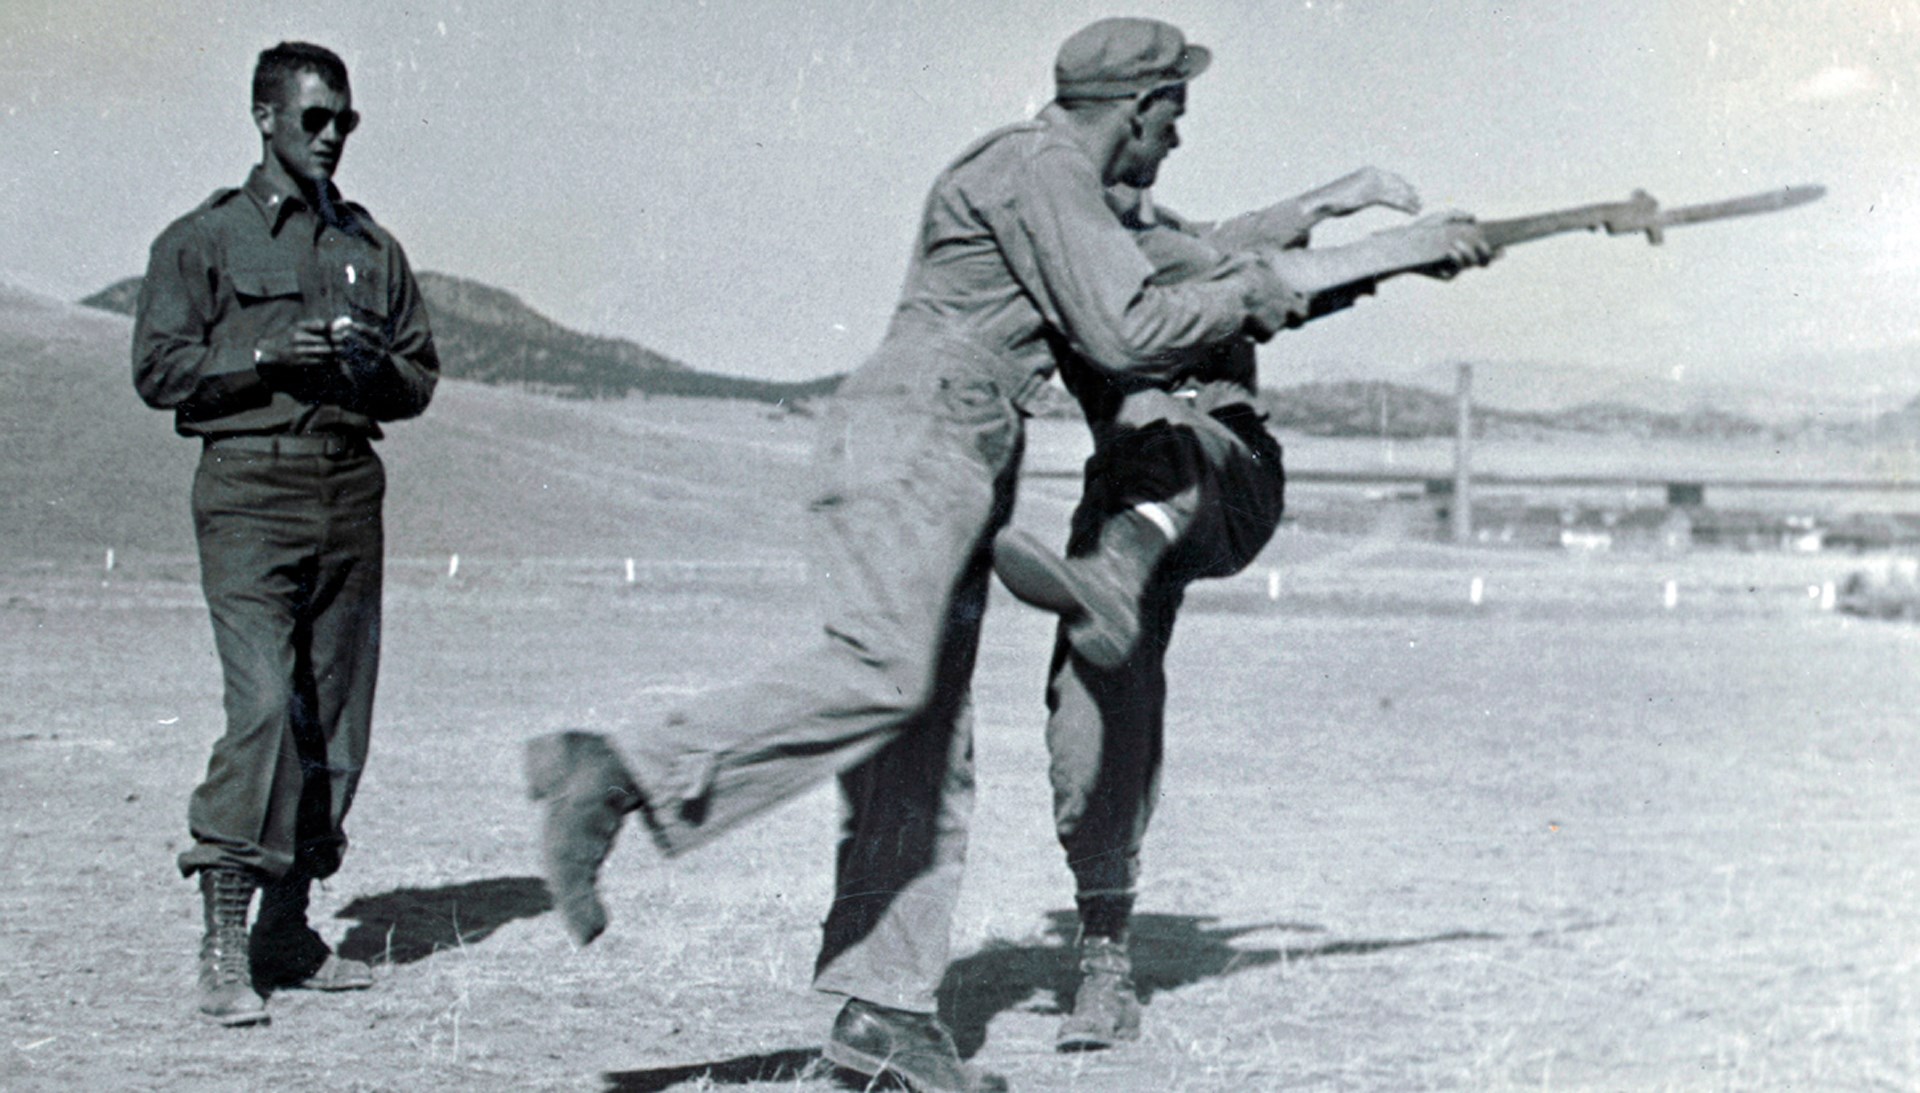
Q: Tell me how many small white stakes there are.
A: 7